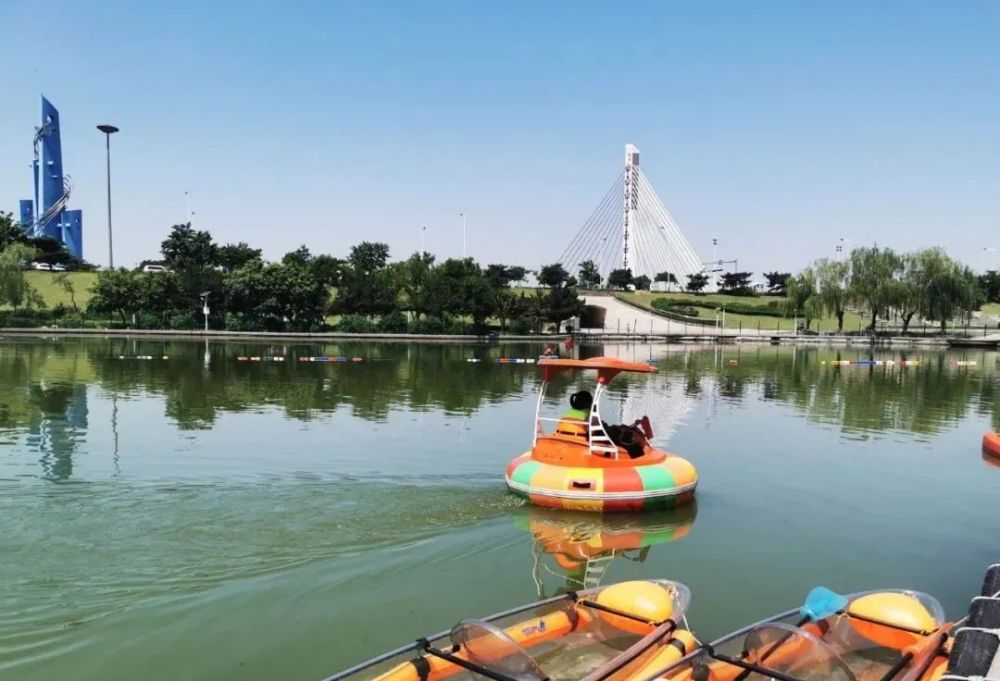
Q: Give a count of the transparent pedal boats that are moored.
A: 2